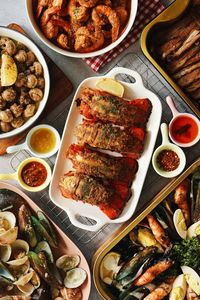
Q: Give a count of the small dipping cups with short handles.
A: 4